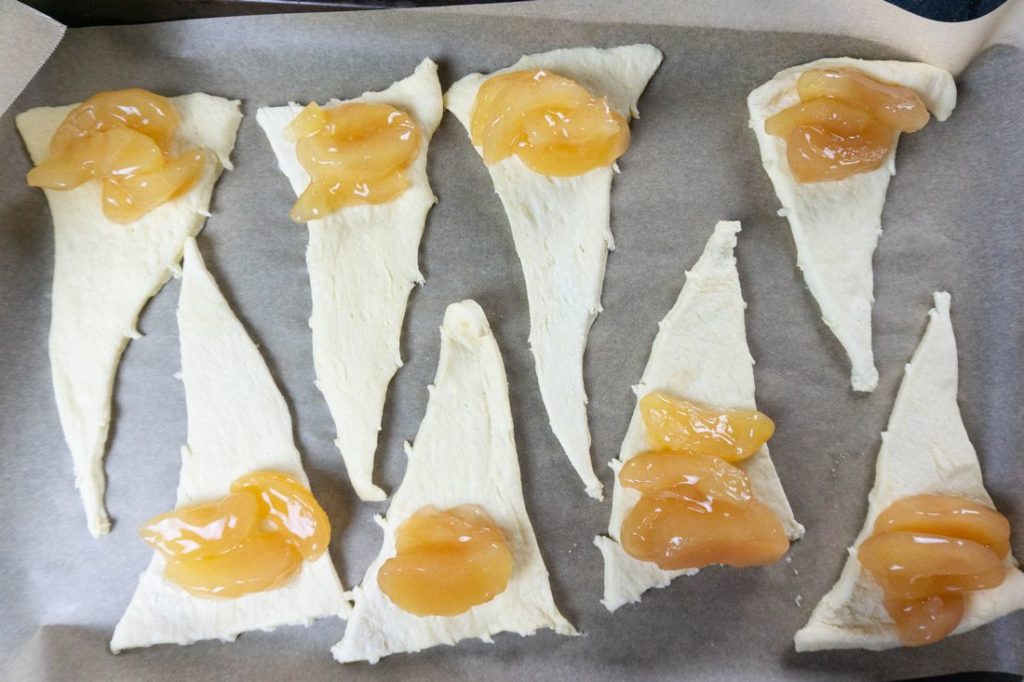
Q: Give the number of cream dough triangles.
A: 8